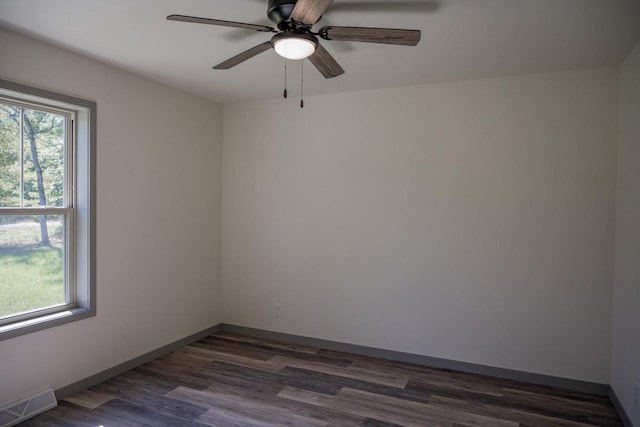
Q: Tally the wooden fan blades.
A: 5